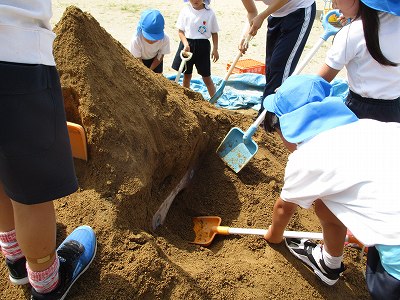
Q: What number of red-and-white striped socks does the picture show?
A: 2